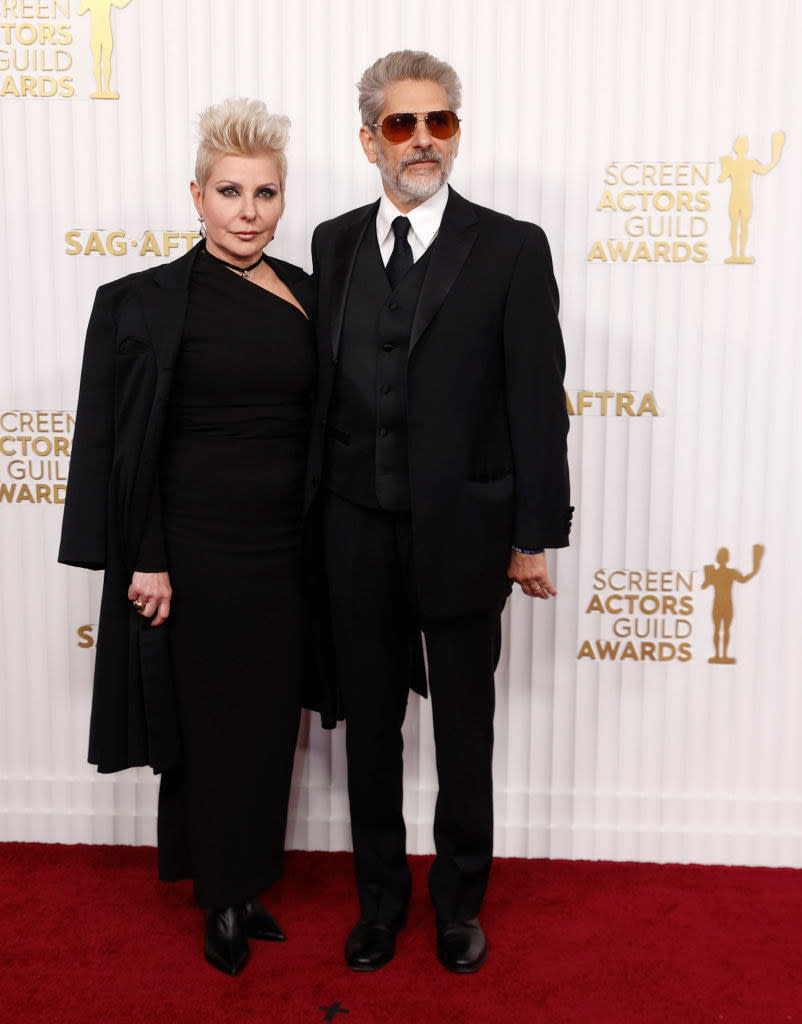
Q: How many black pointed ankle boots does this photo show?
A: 2